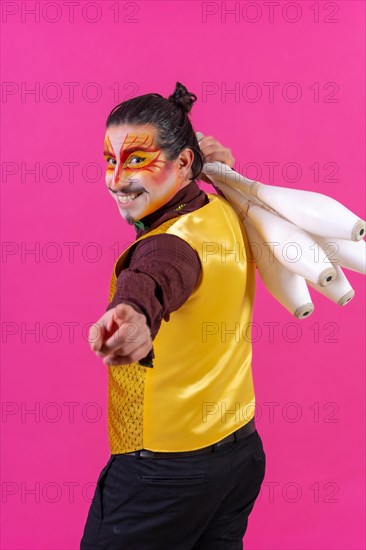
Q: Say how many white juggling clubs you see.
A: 5